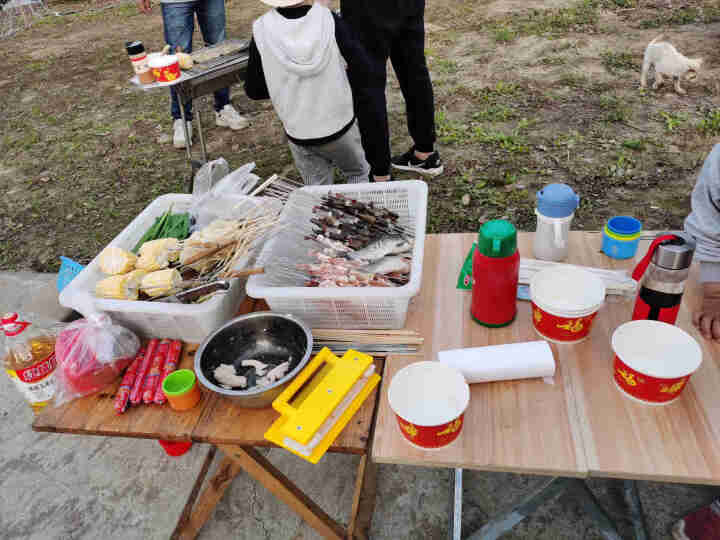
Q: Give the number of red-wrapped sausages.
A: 4